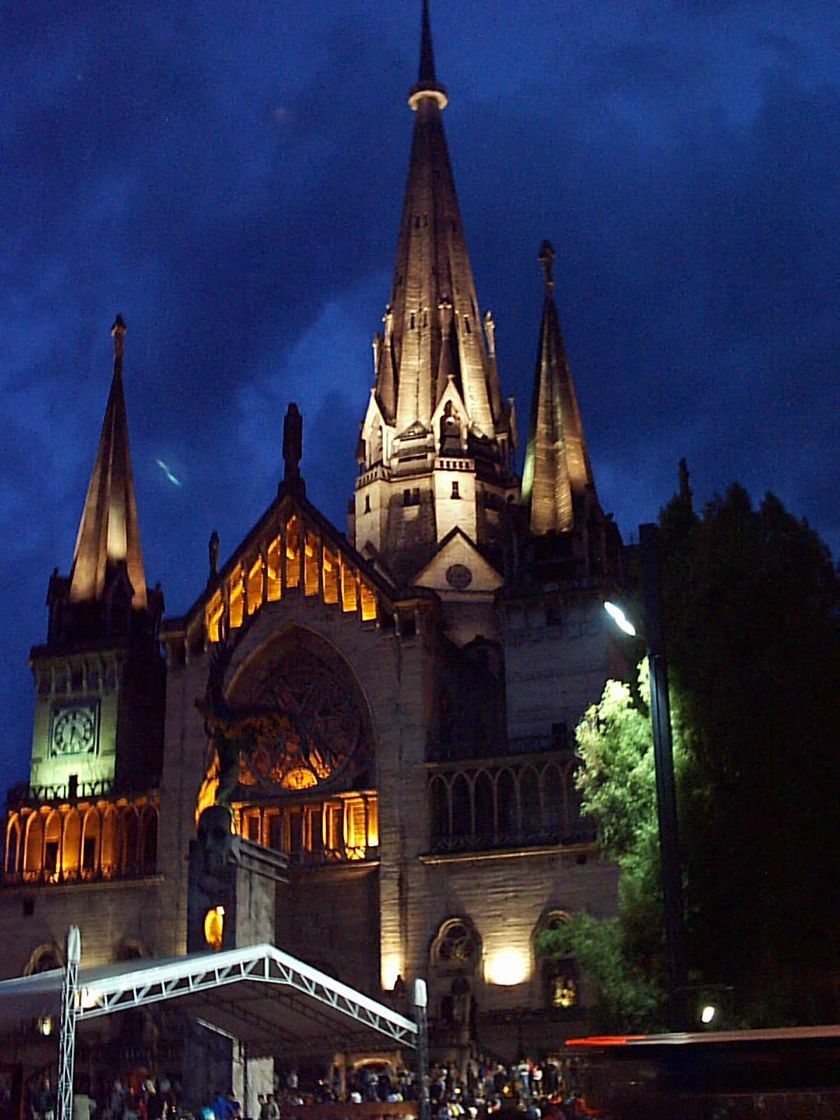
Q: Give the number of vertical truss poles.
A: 2